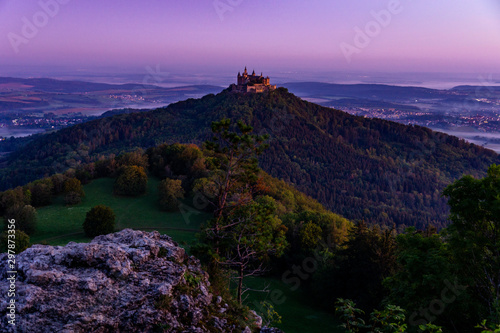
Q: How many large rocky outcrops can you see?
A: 1